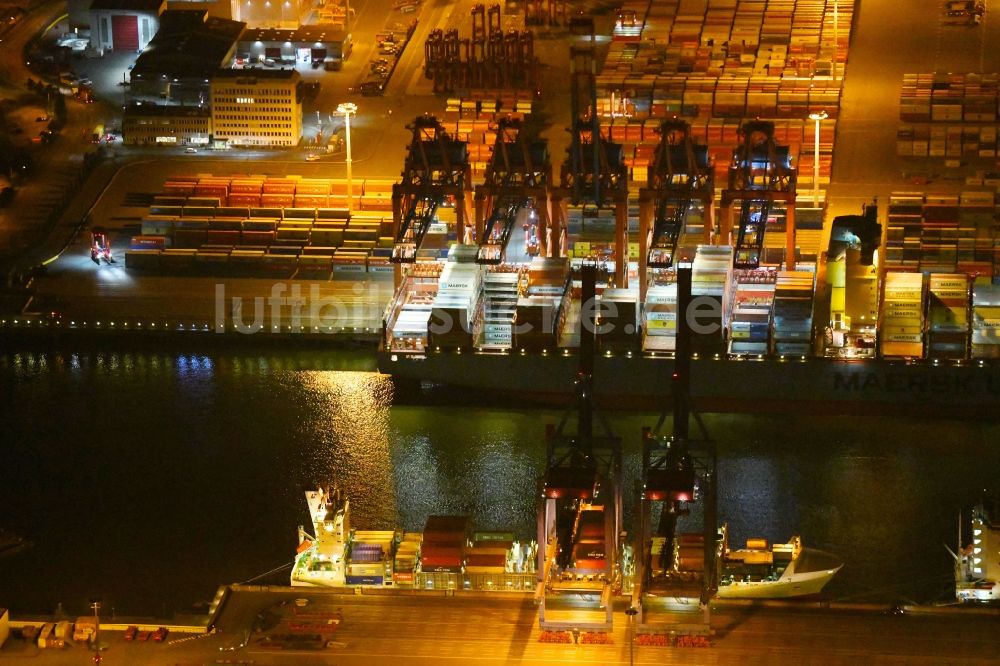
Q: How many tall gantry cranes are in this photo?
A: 7